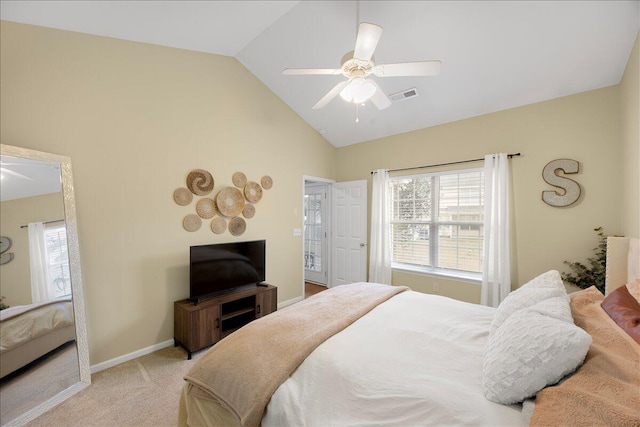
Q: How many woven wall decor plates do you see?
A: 11